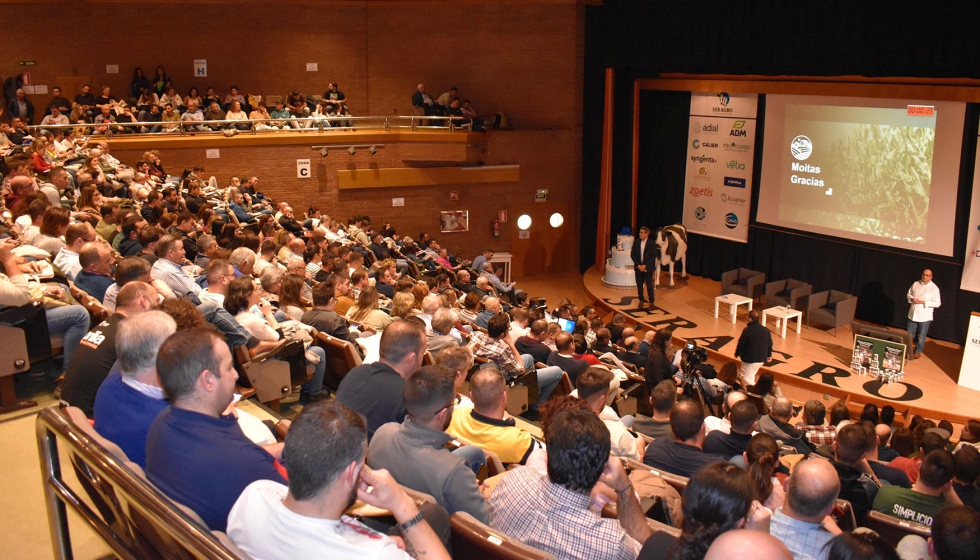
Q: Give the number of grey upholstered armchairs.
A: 3